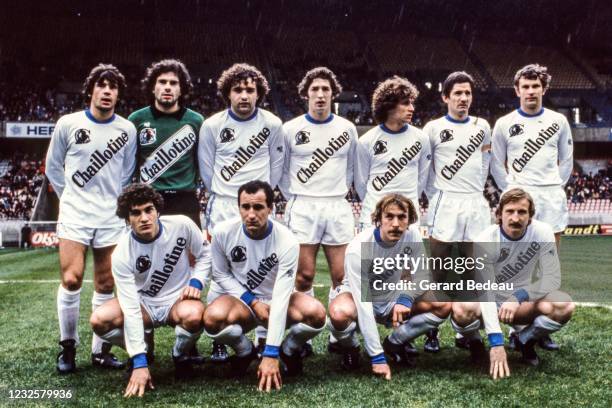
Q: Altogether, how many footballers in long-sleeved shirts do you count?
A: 11